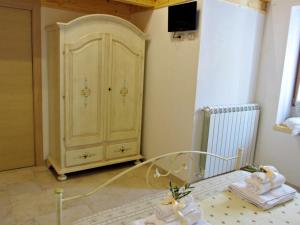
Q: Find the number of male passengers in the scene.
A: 0